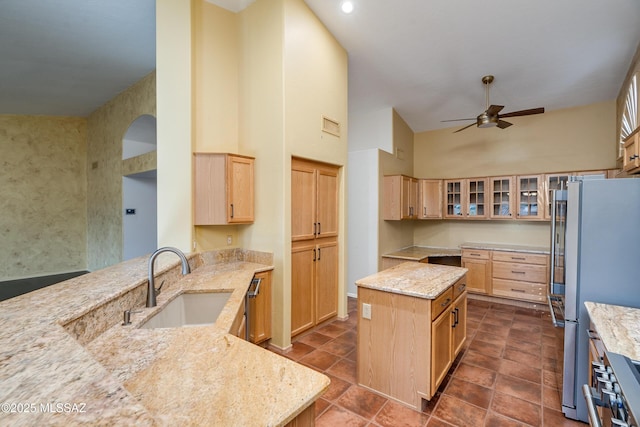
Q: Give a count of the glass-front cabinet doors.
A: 5